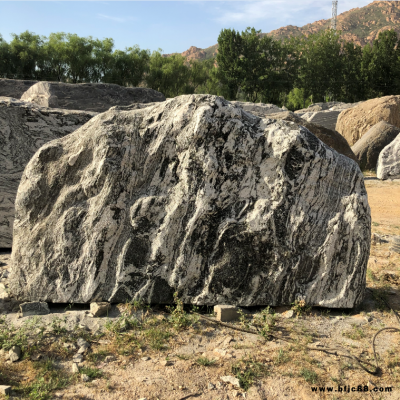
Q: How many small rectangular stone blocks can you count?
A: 3